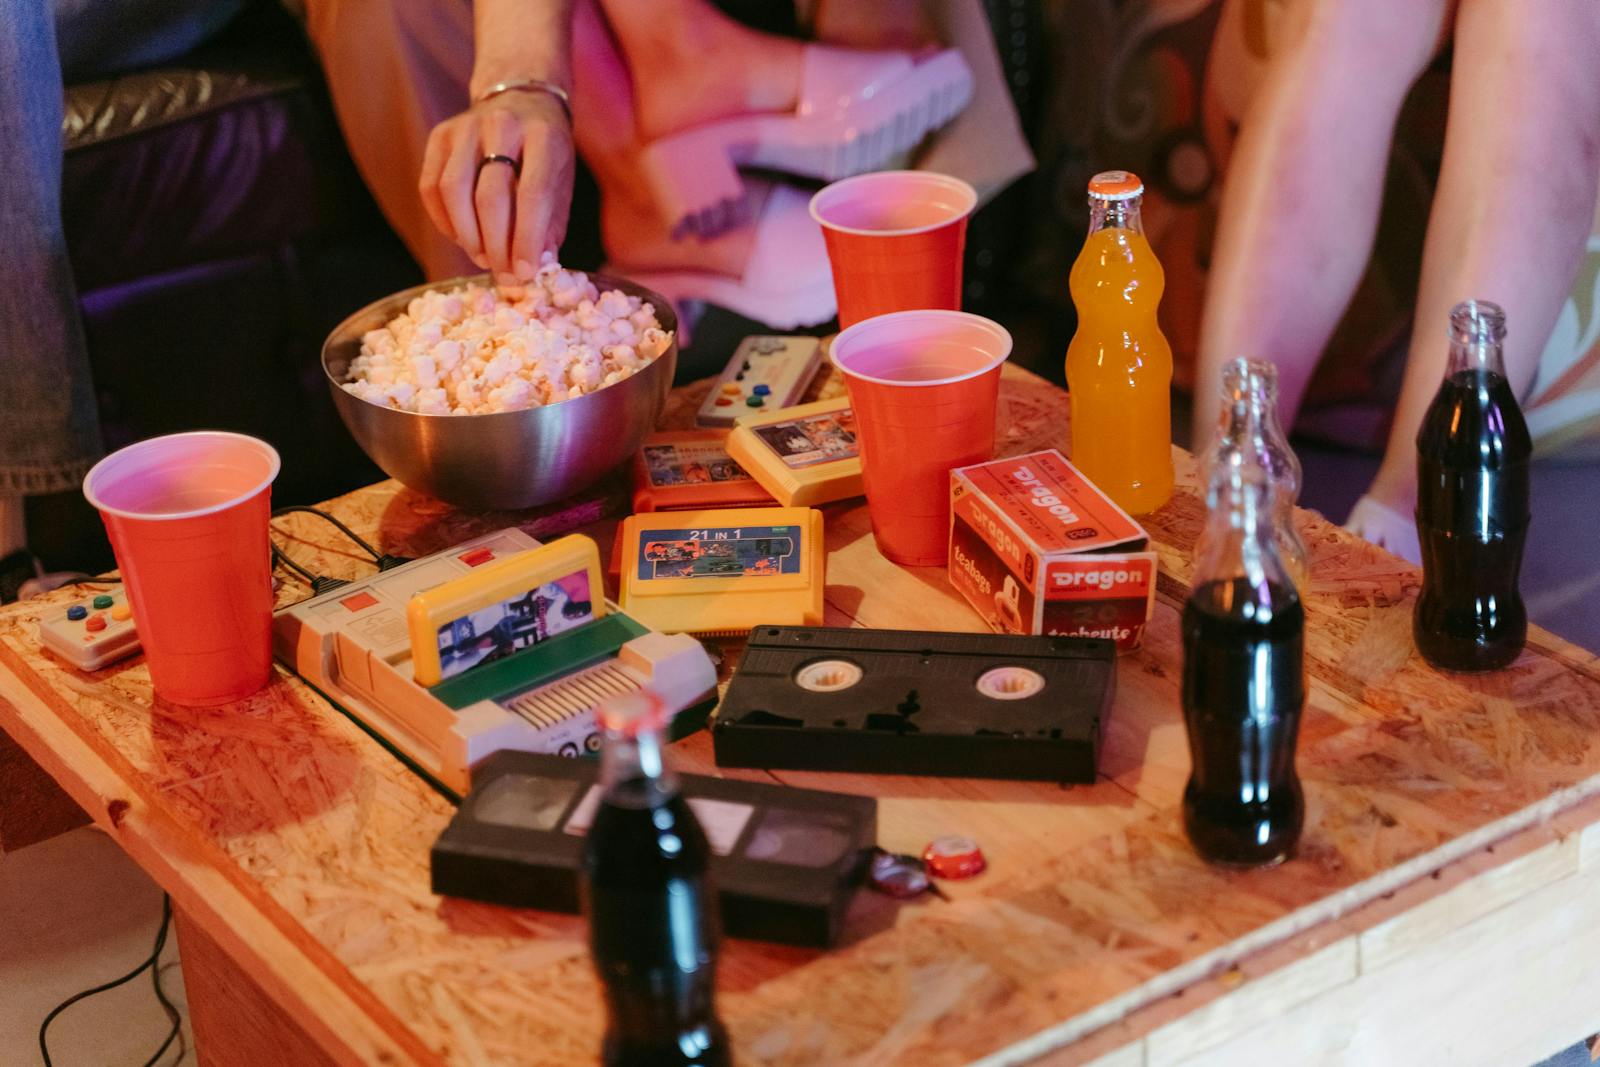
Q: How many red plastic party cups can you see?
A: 3